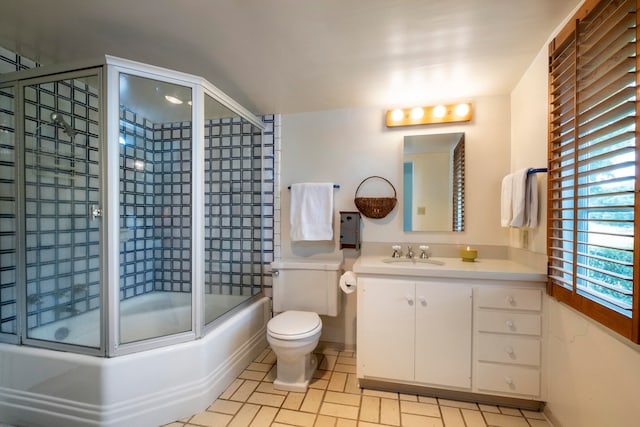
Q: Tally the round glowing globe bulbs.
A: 4